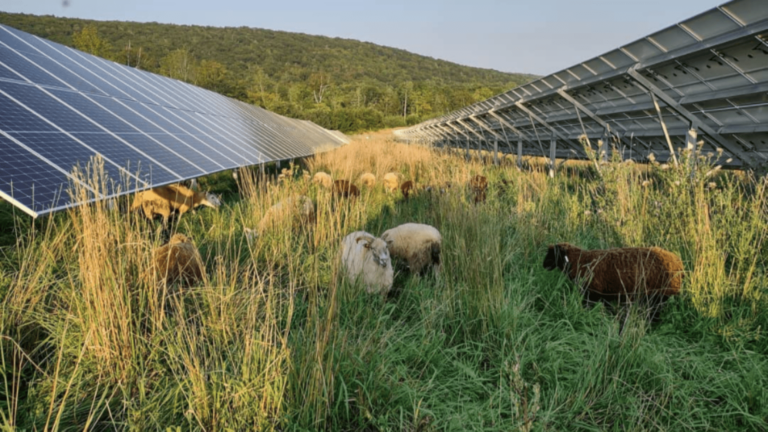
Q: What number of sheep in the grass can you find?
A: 12